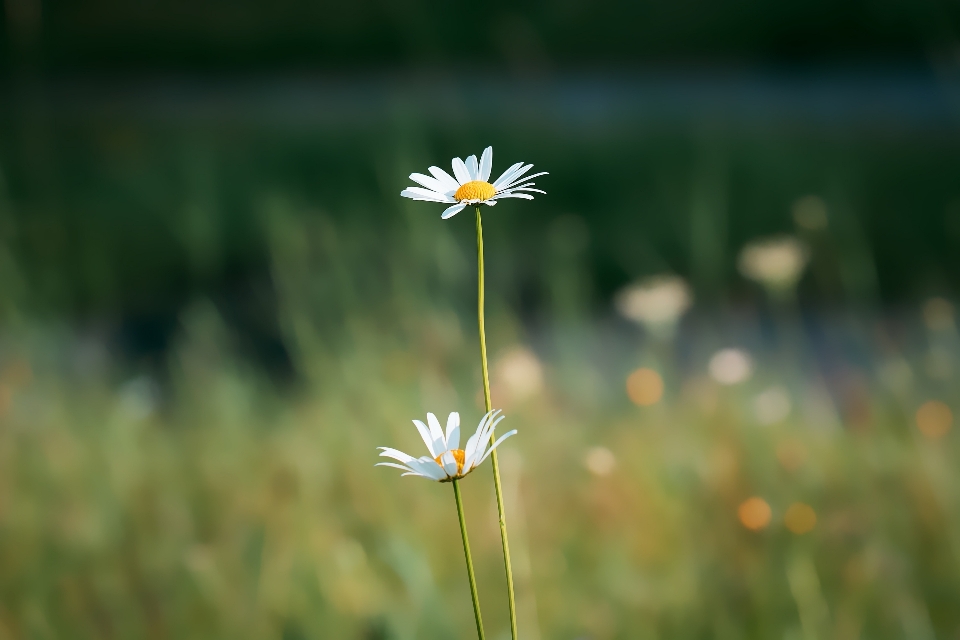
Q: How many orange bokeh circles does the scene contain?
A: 4